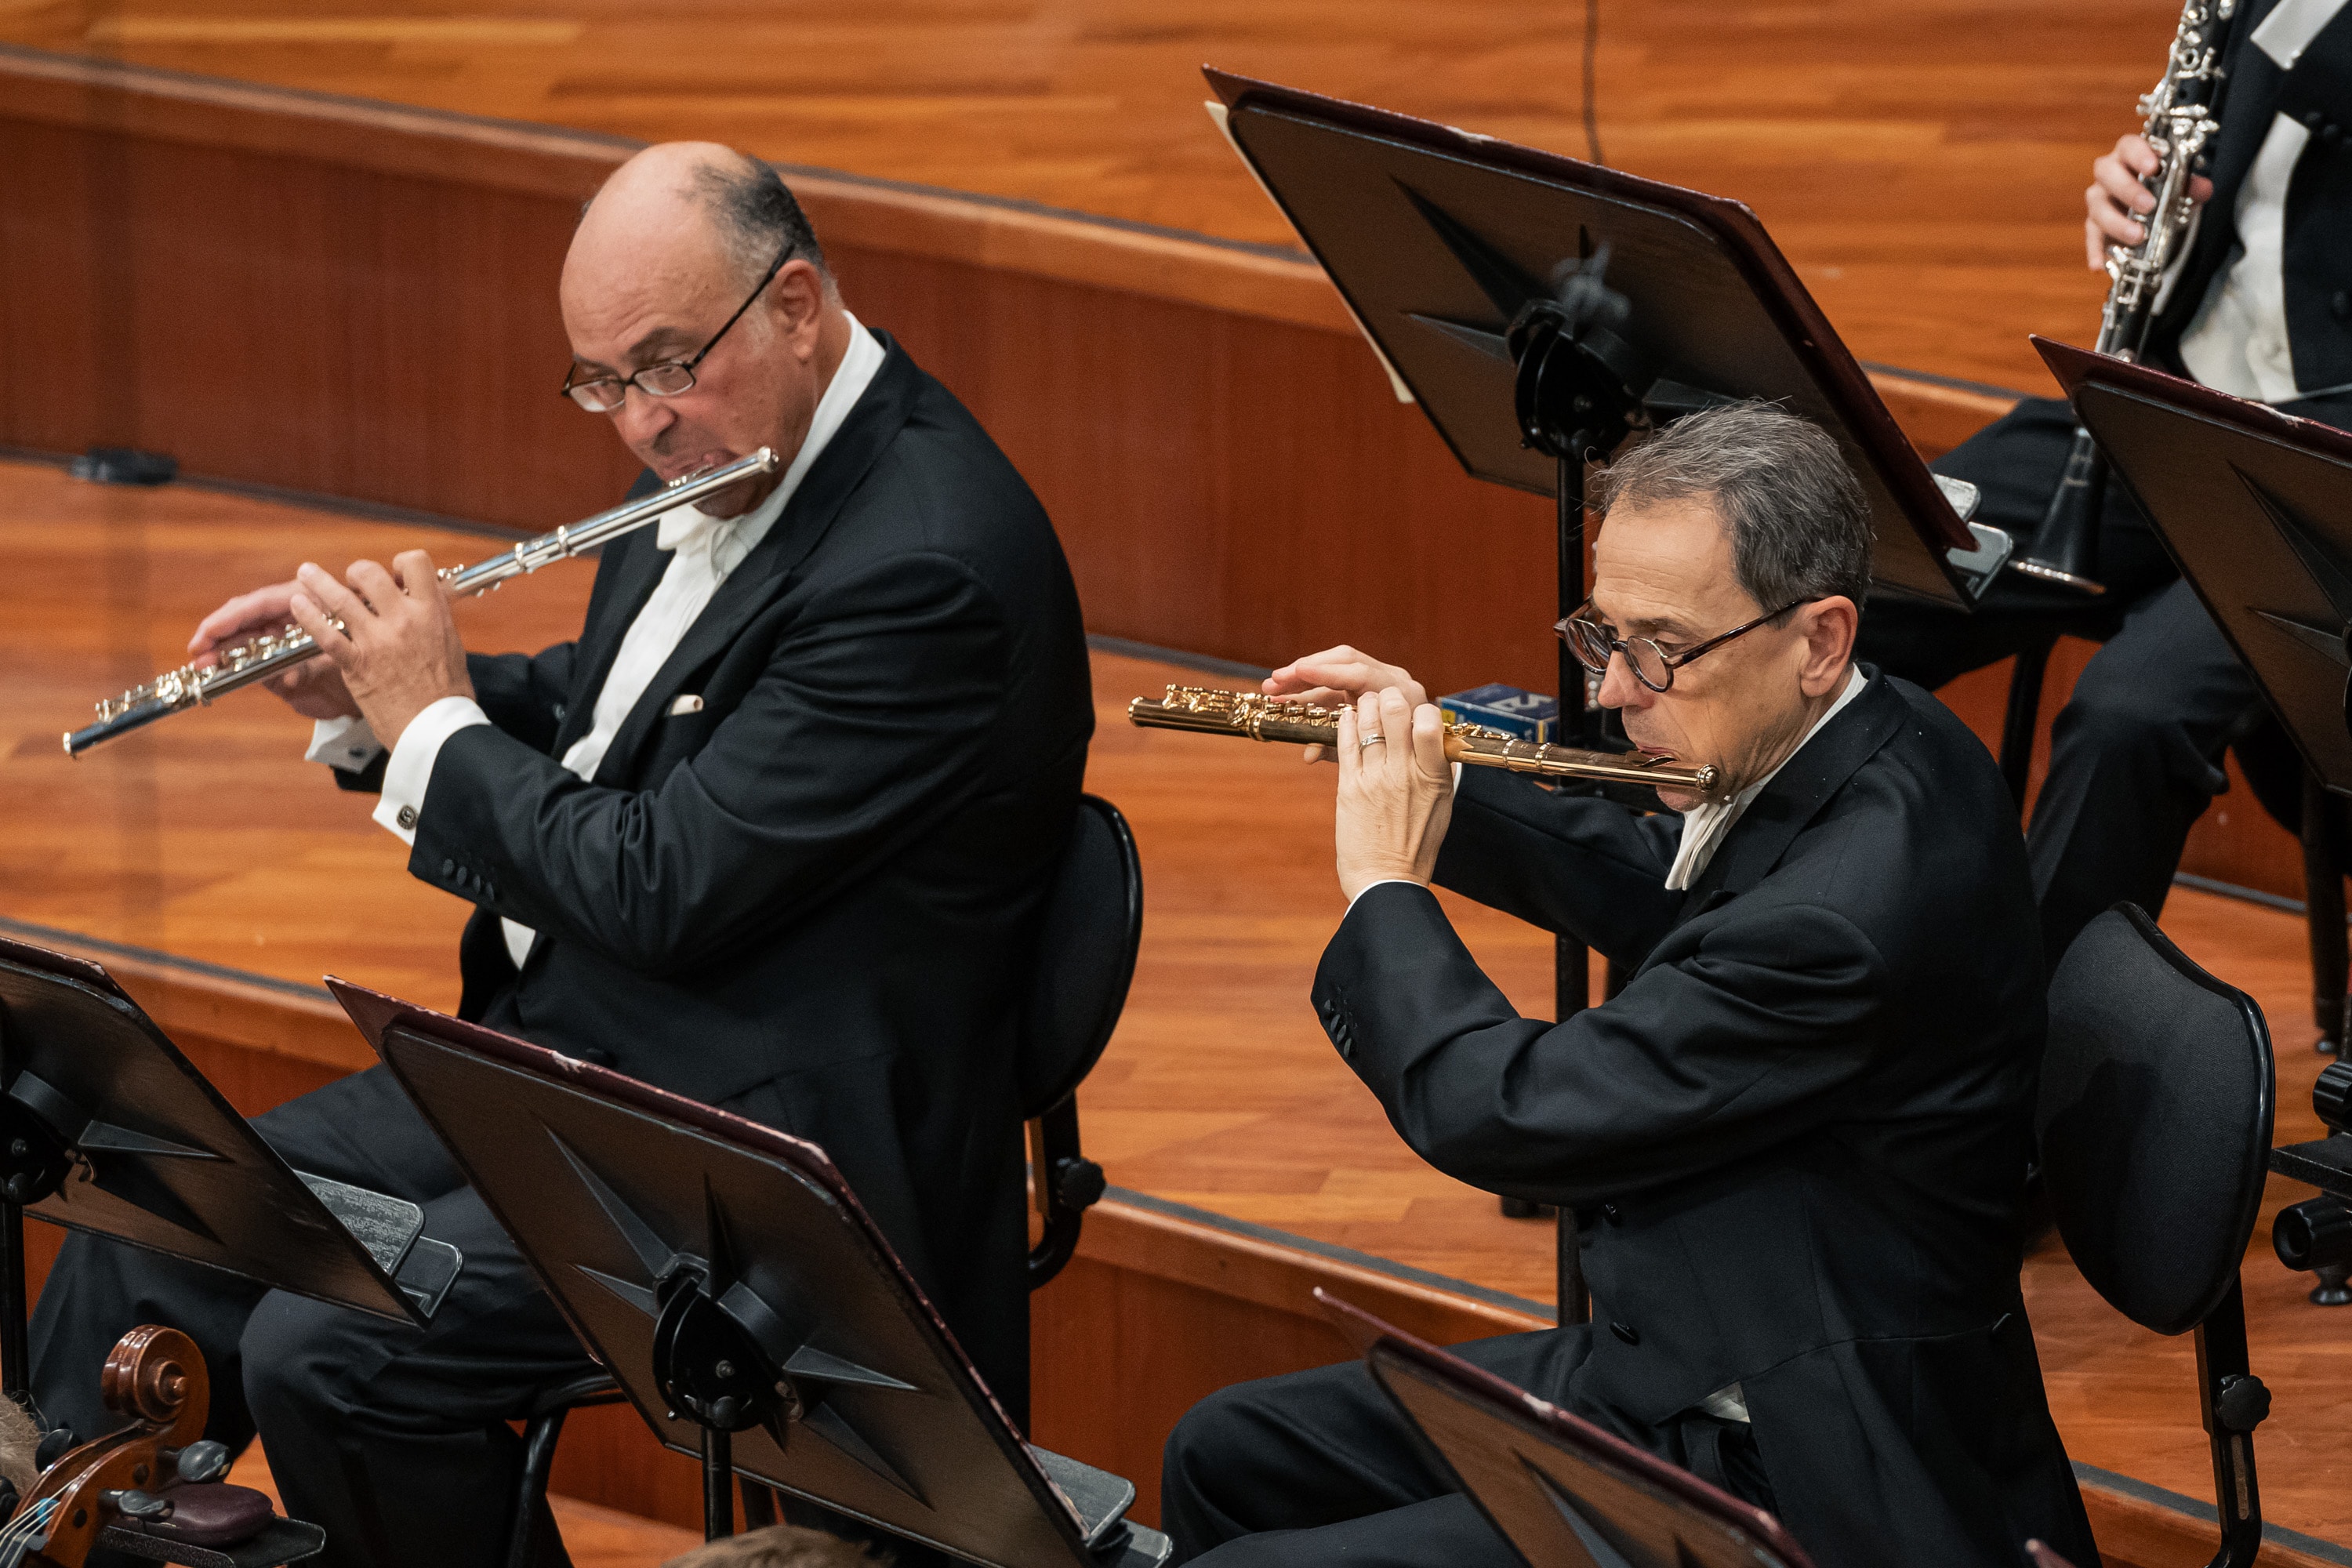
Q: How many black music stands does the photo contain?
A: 5